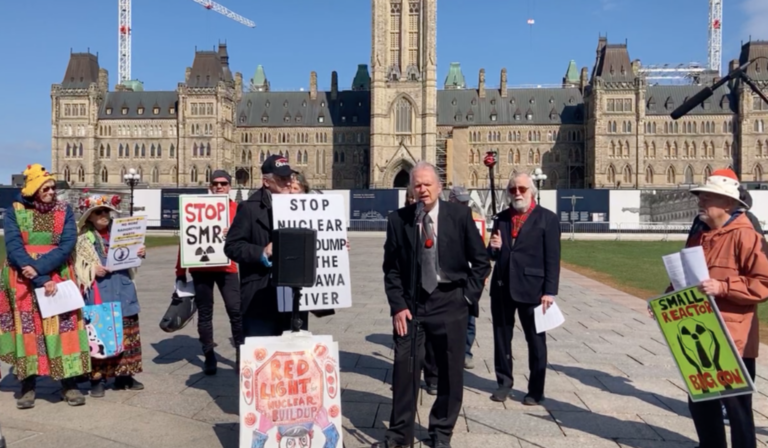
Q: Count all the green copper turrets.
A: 4